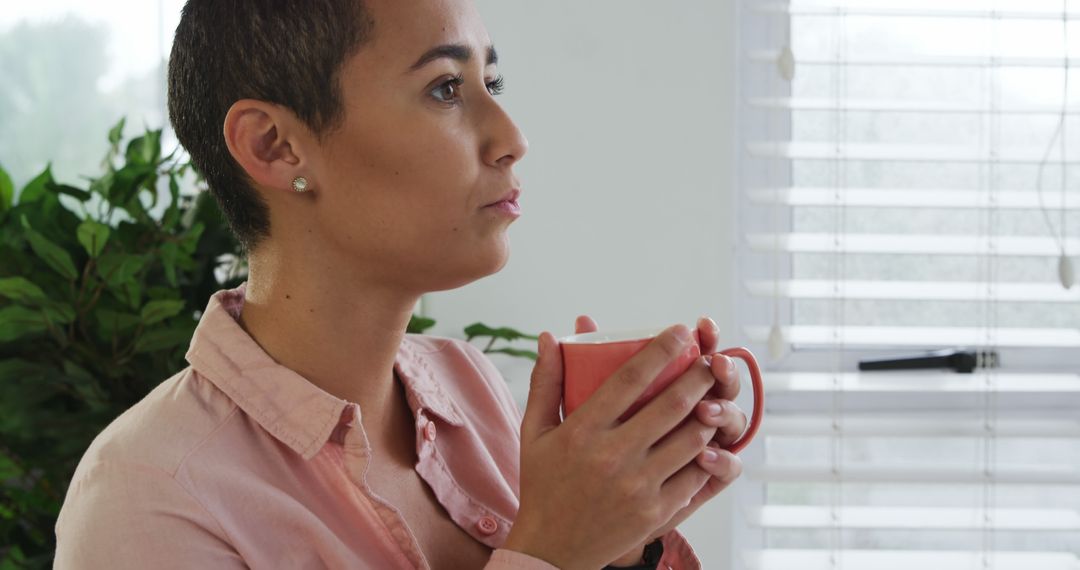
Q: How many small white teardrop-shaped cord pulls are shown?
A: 3